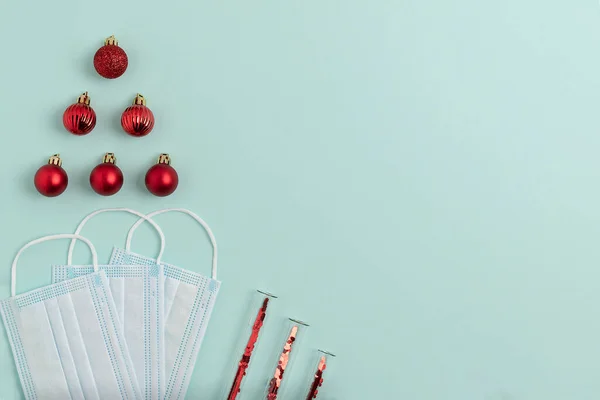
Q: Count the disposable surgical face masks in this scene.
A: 3